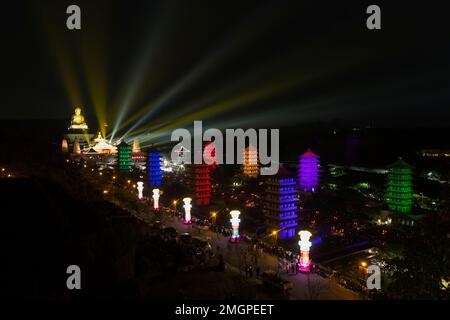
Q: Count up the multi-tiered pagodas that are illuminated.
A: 8